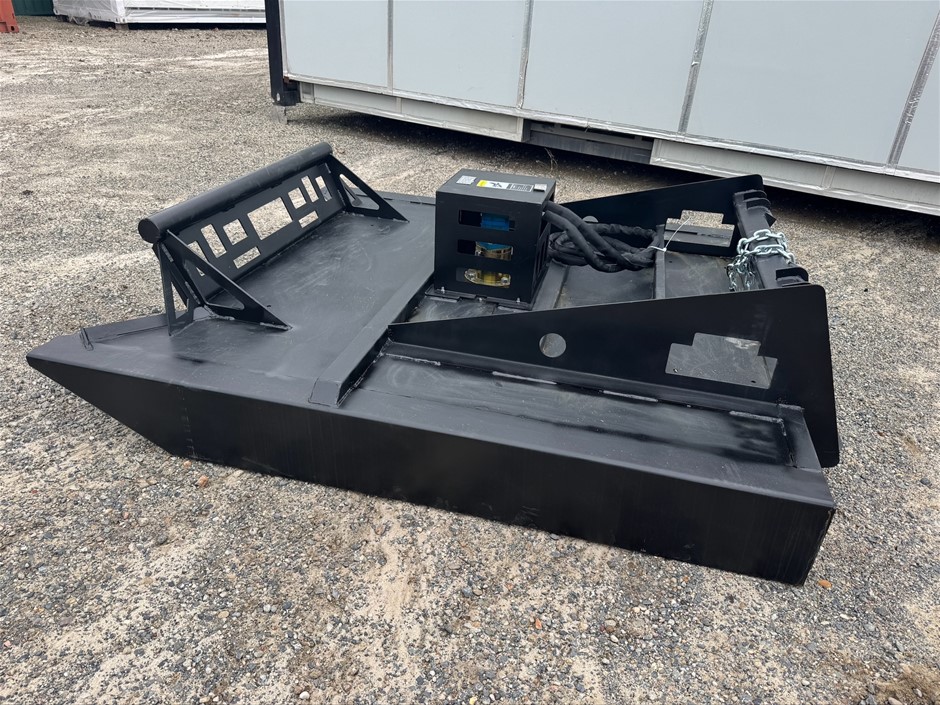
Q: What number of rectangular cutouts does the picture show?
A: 12